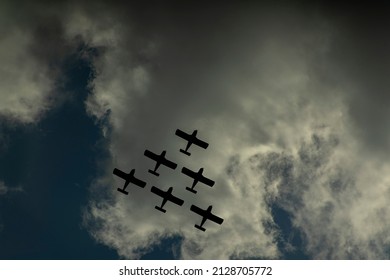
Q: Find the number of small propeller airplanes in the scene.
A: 6